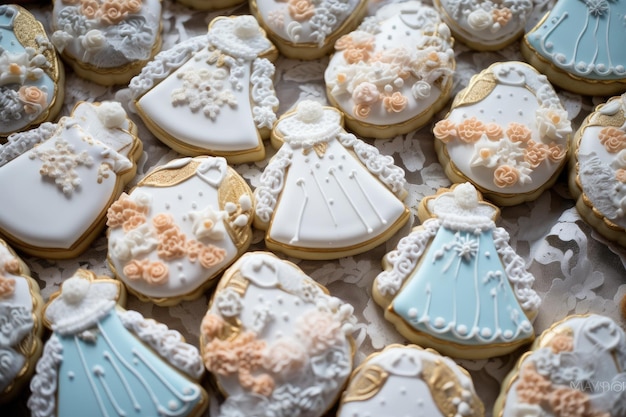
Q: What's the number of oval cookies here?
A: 12